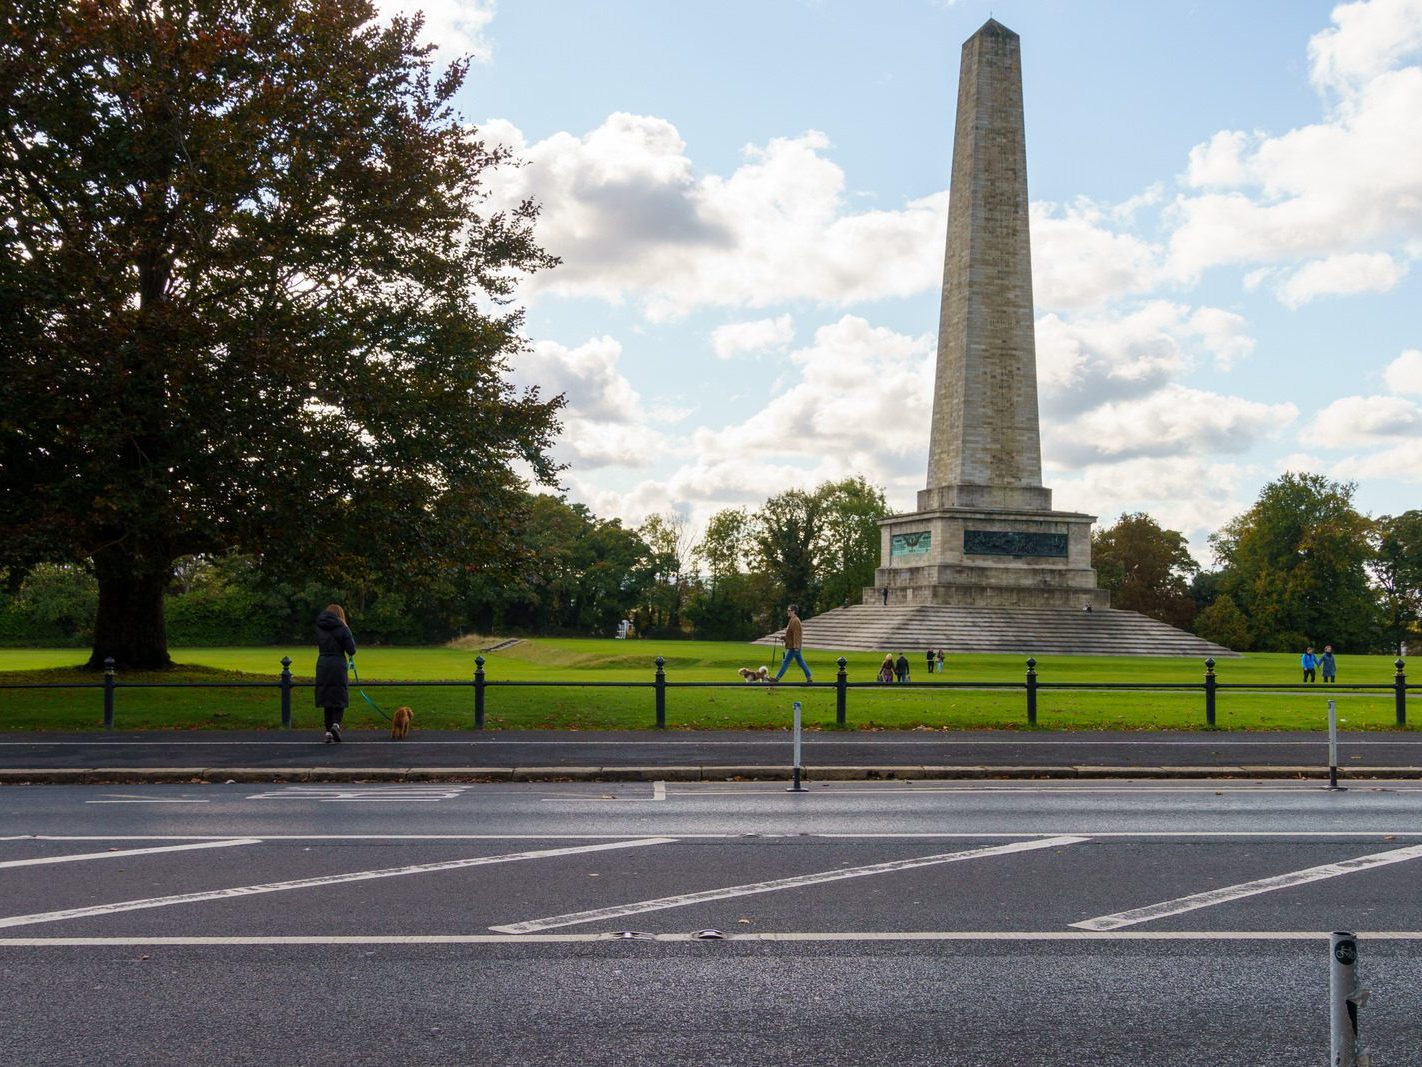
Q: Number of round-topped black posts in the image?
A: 8